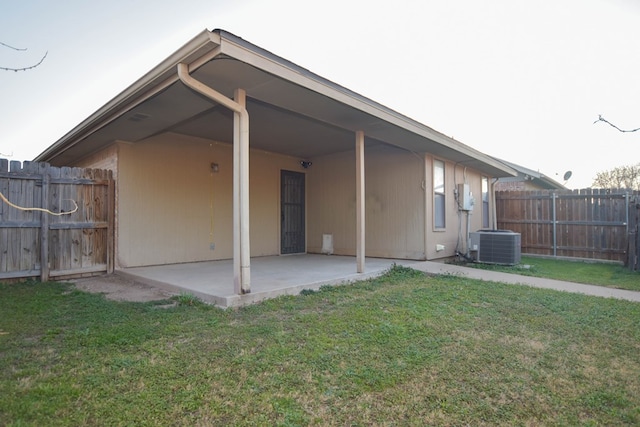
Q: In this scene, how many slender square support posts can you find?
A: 2